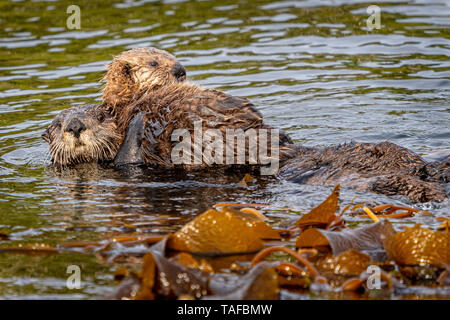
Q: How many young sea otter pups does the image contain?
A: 1